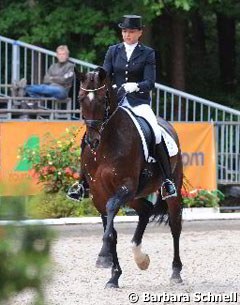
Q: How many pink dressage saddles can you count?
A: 0